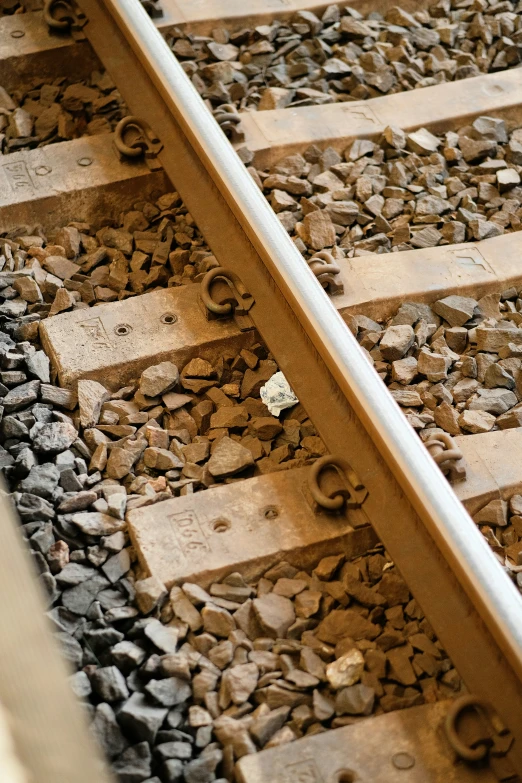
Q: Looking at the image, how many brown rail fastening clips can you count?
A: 9